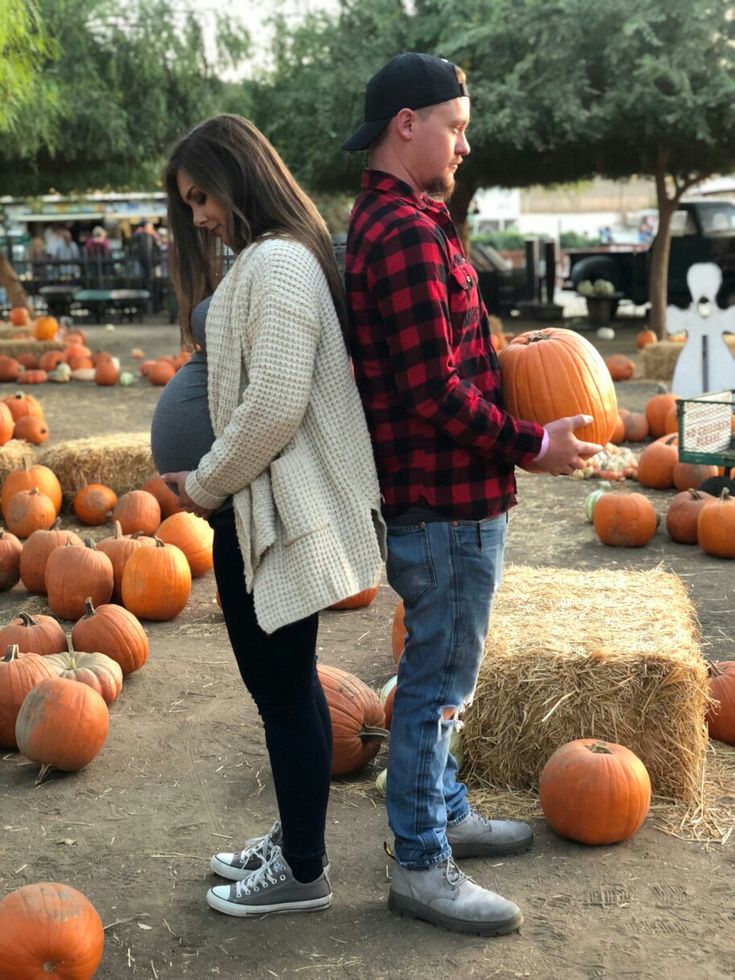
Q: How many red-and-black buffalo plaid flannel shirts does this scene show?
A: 1